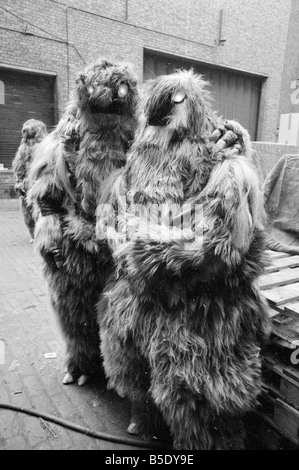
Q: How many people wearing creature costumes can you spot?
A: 3